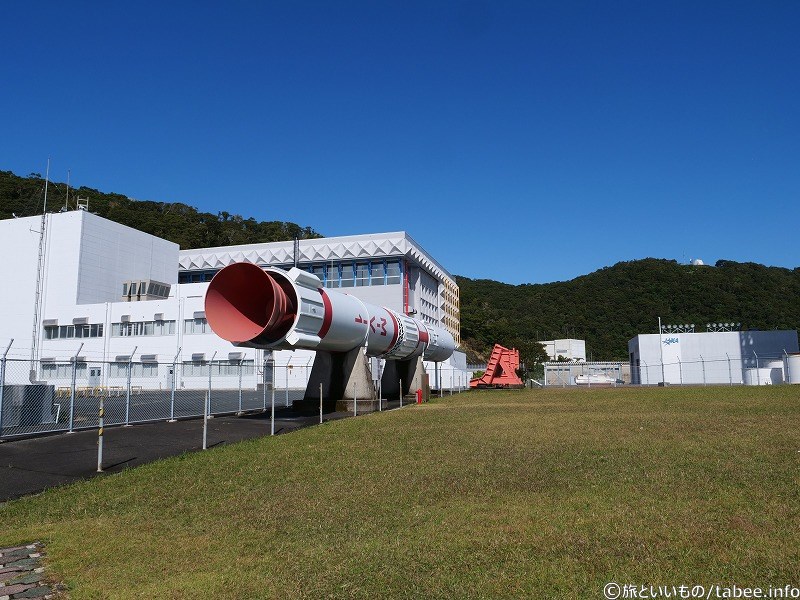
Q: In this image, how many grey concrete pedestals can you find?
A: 2